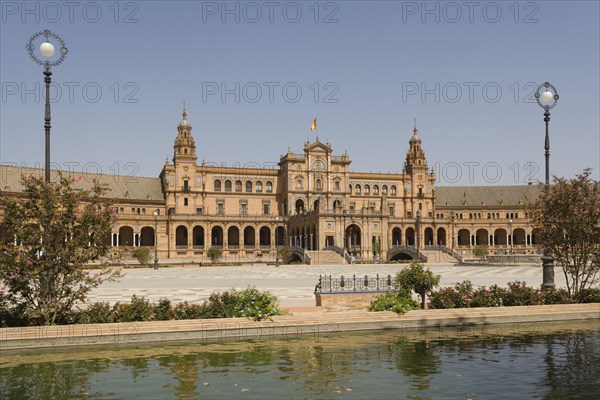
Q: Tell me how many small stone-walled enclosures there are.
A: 1